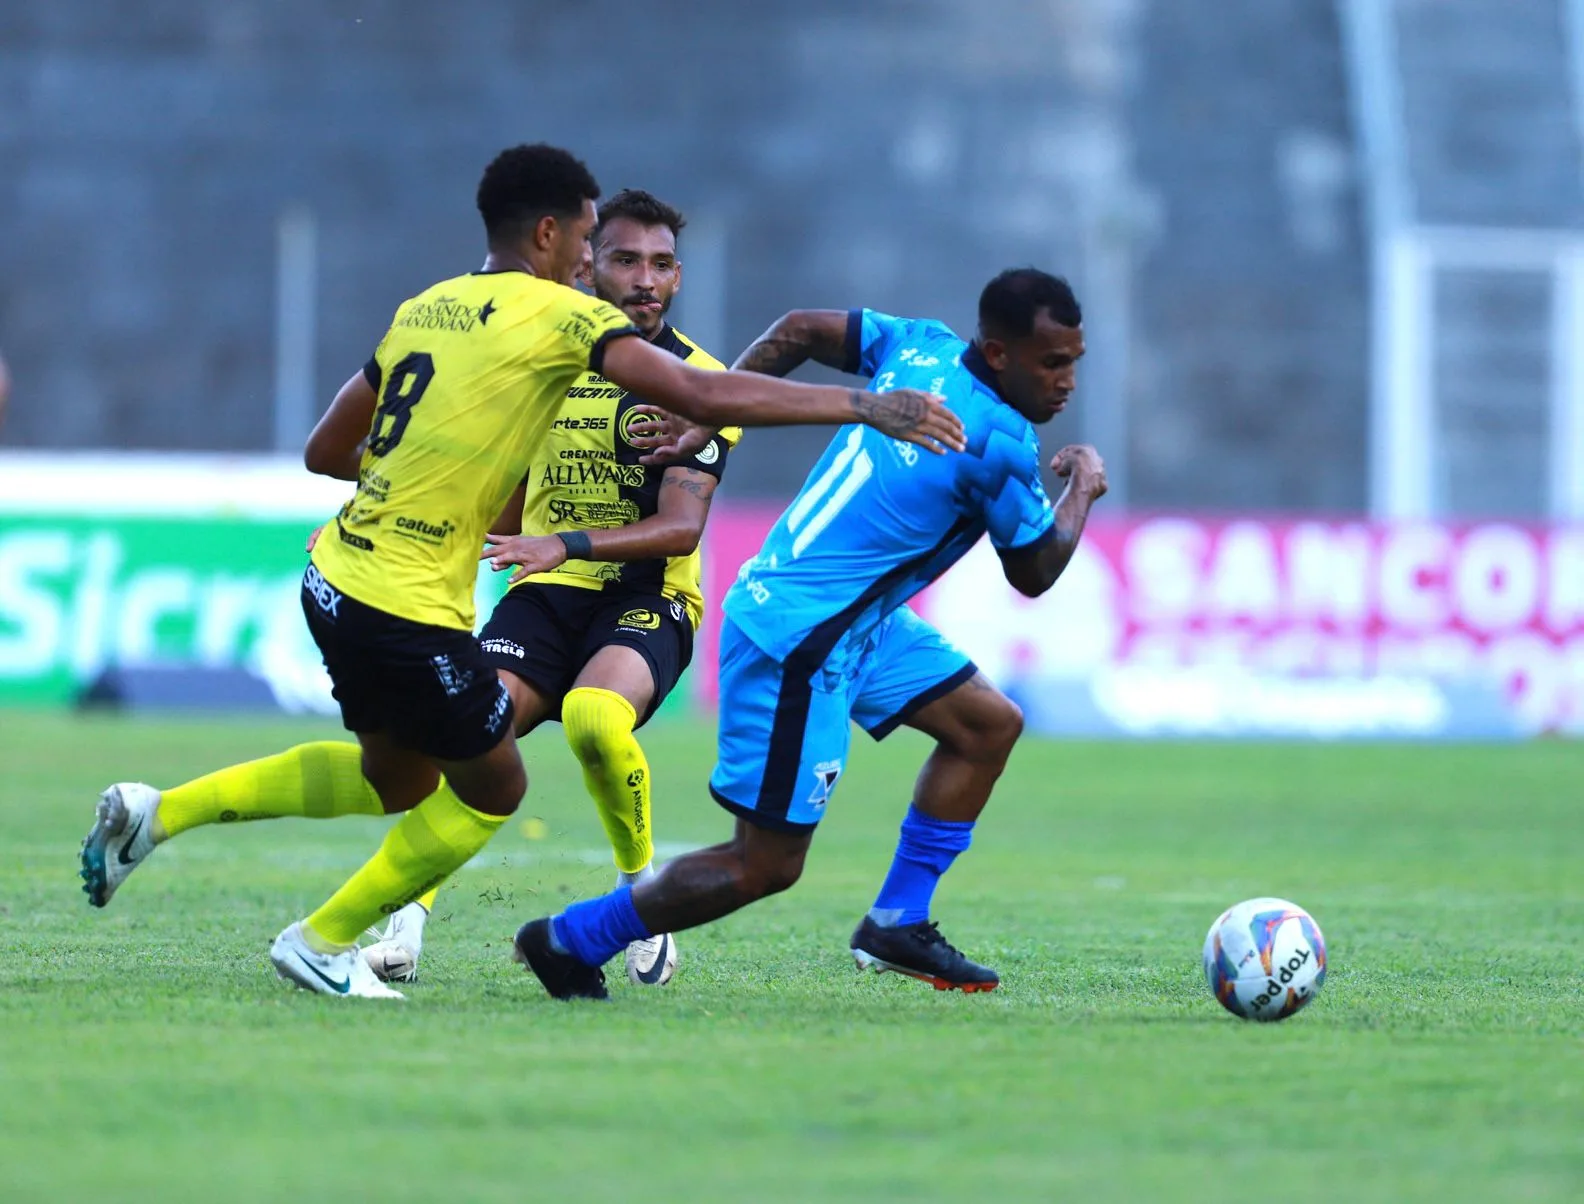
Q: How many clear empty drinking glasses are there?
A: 0